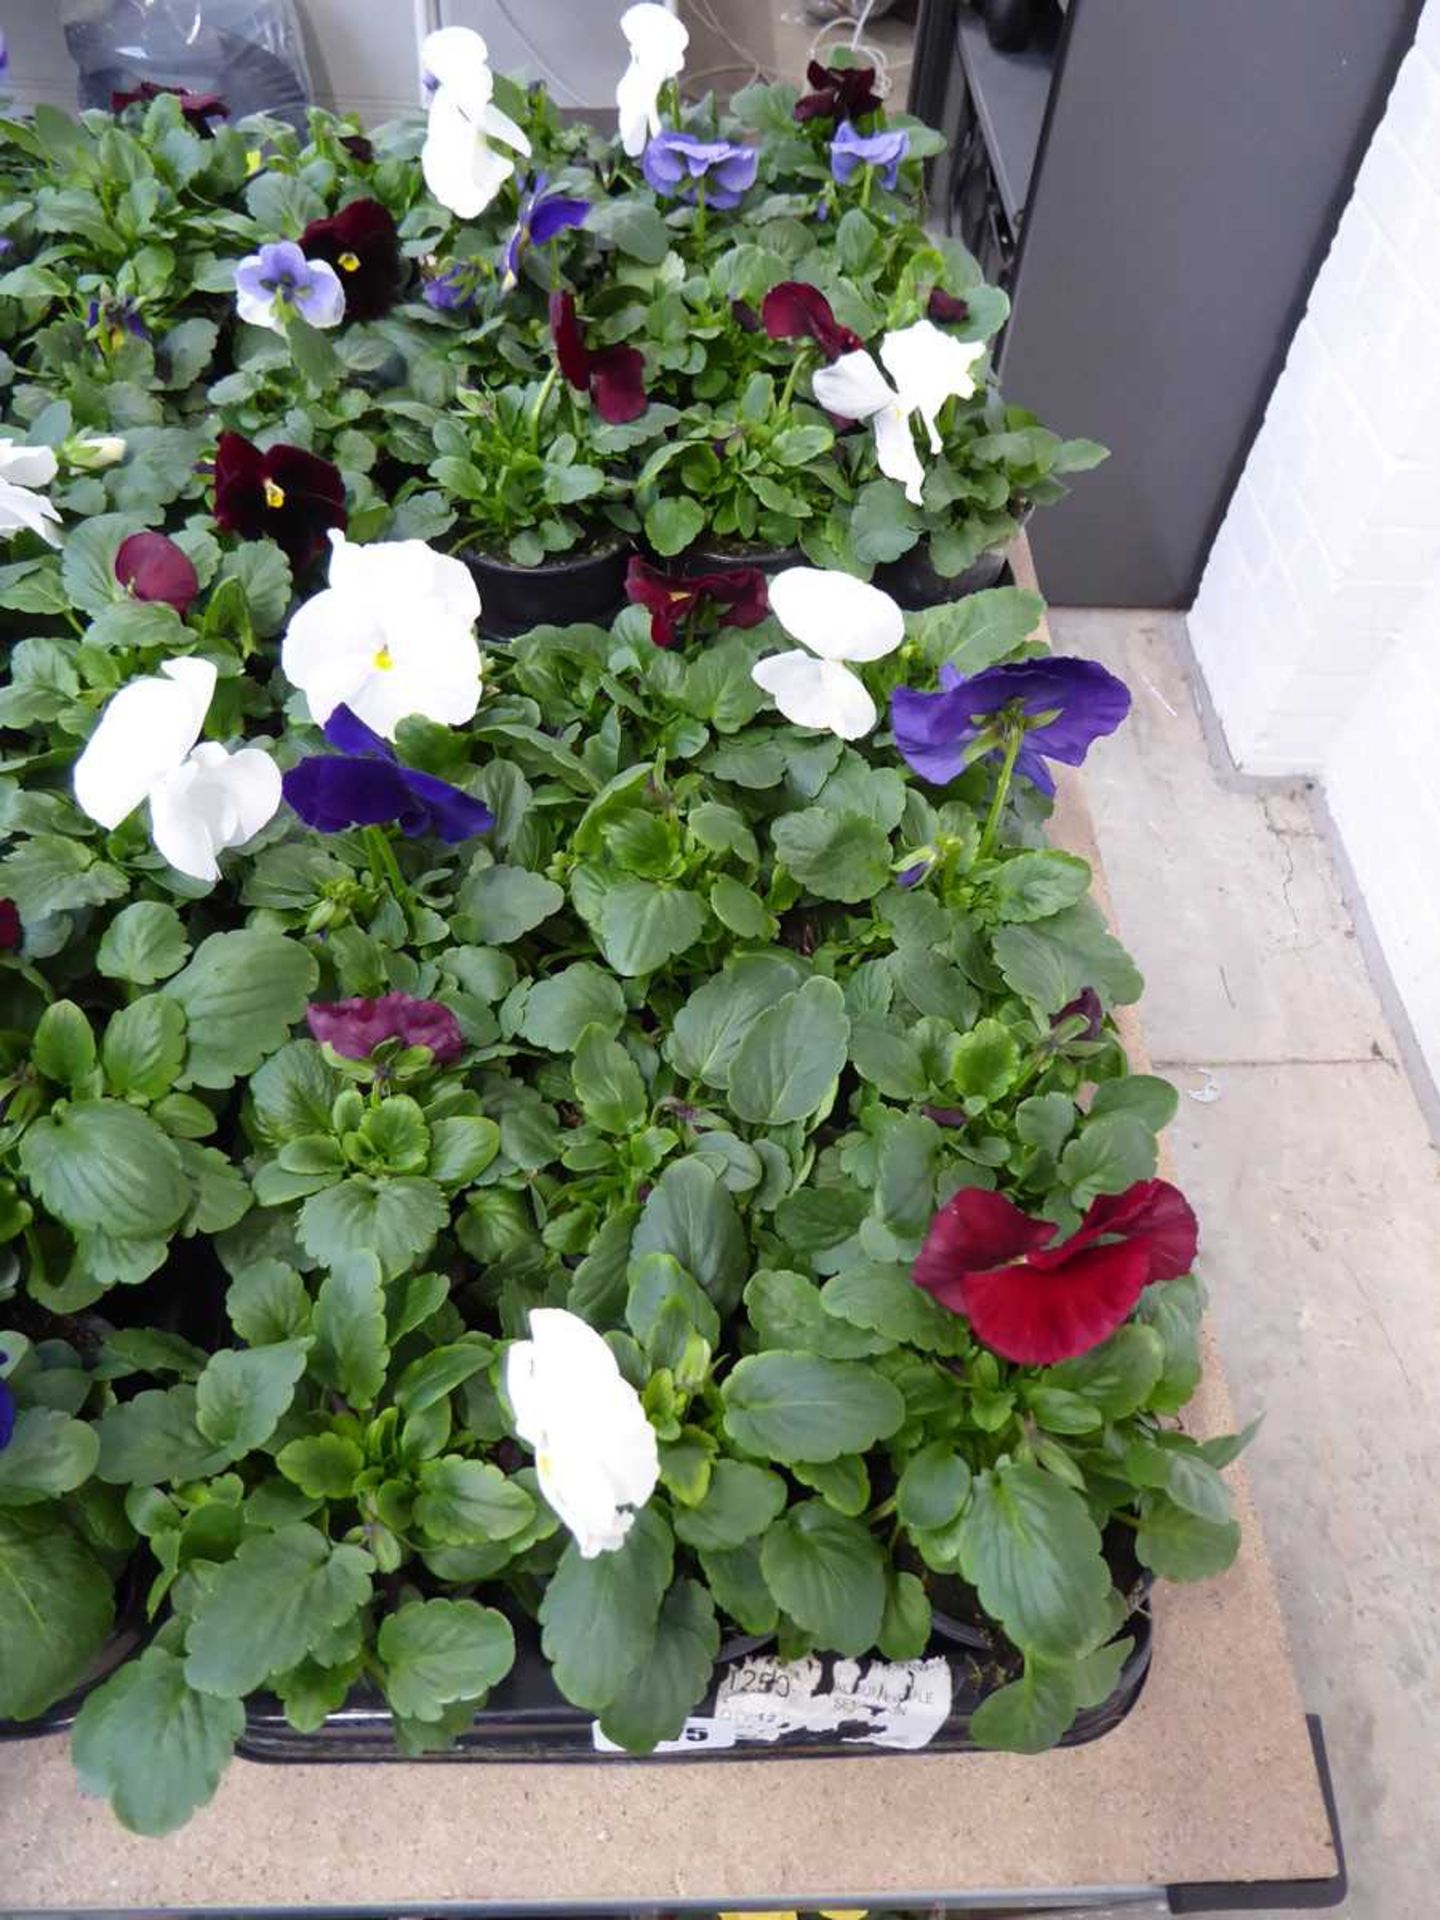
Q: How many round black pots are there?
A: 3